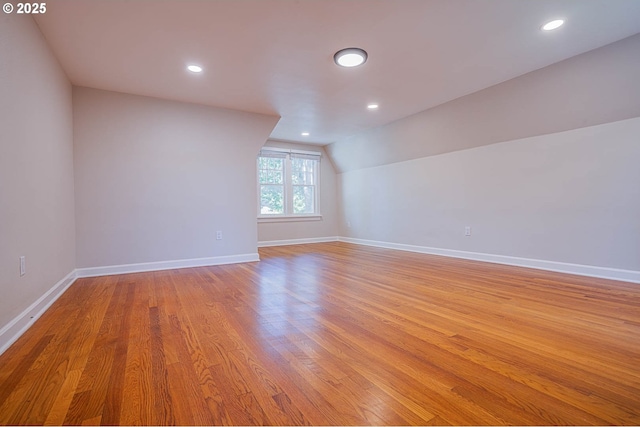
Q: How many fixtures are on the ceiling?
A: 5